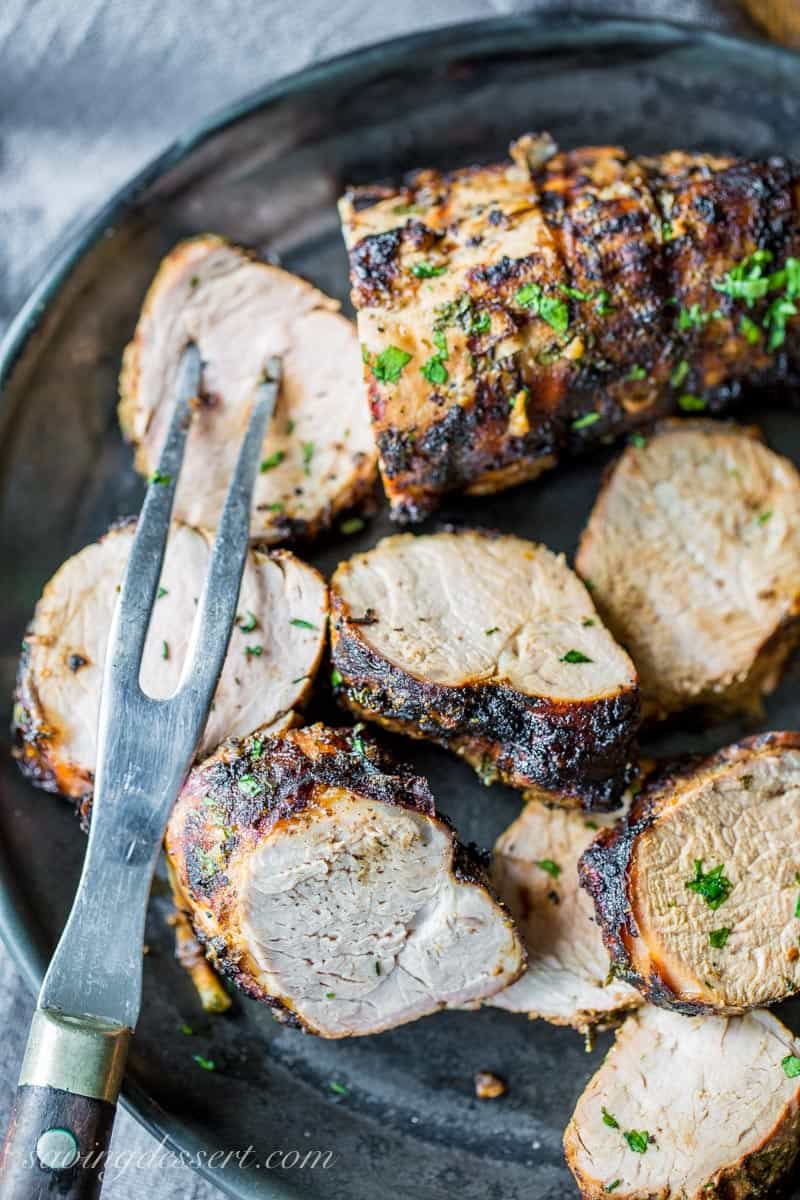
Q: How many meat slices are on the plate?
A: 8